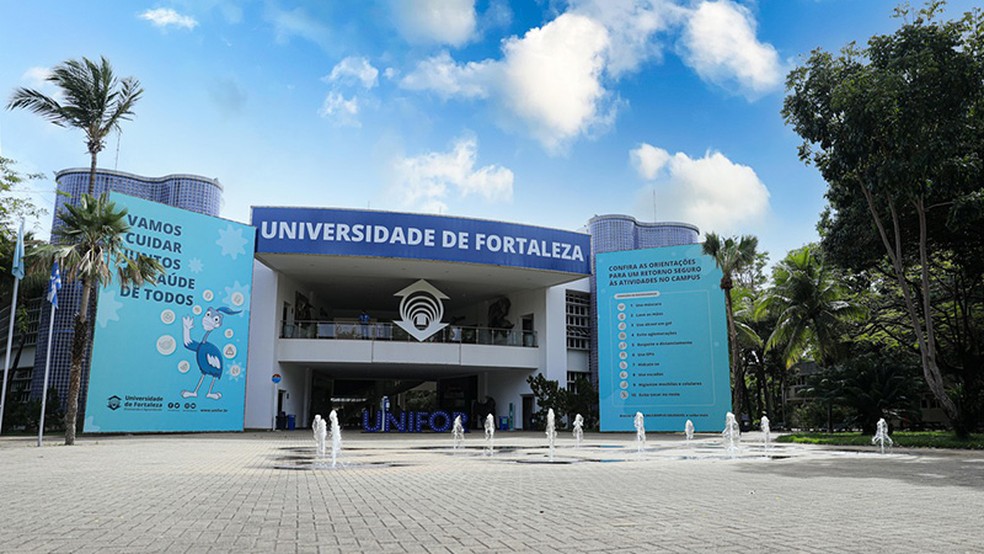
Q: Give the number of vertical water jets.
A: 12